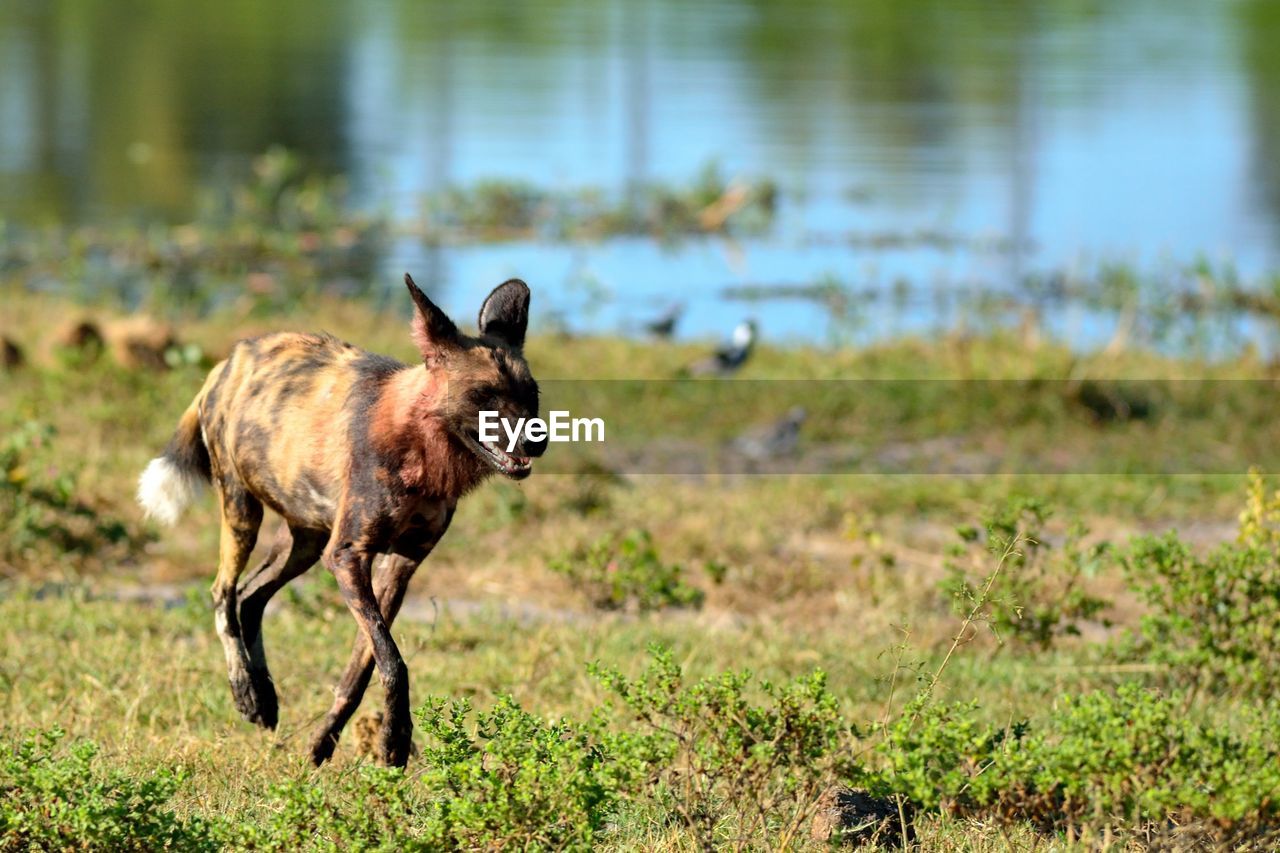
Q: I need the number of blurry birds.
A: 3